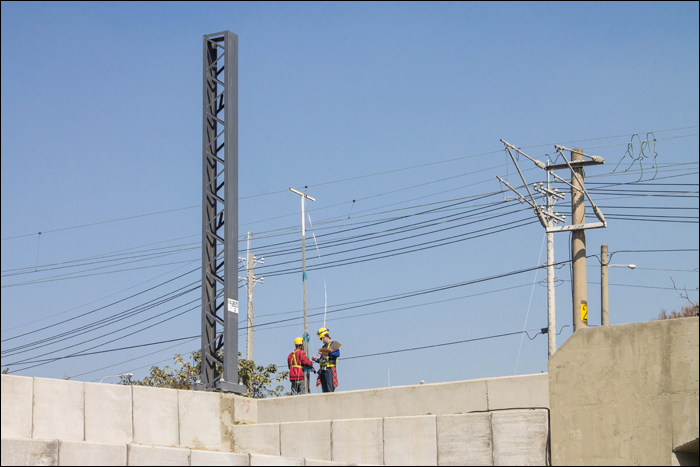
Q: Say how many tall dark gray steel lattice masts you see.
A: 1